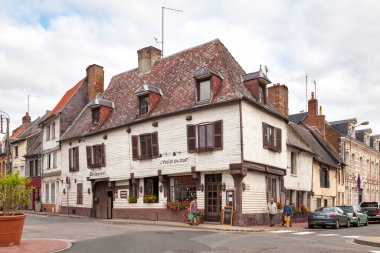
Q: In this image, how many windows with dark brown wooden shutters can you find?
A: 5